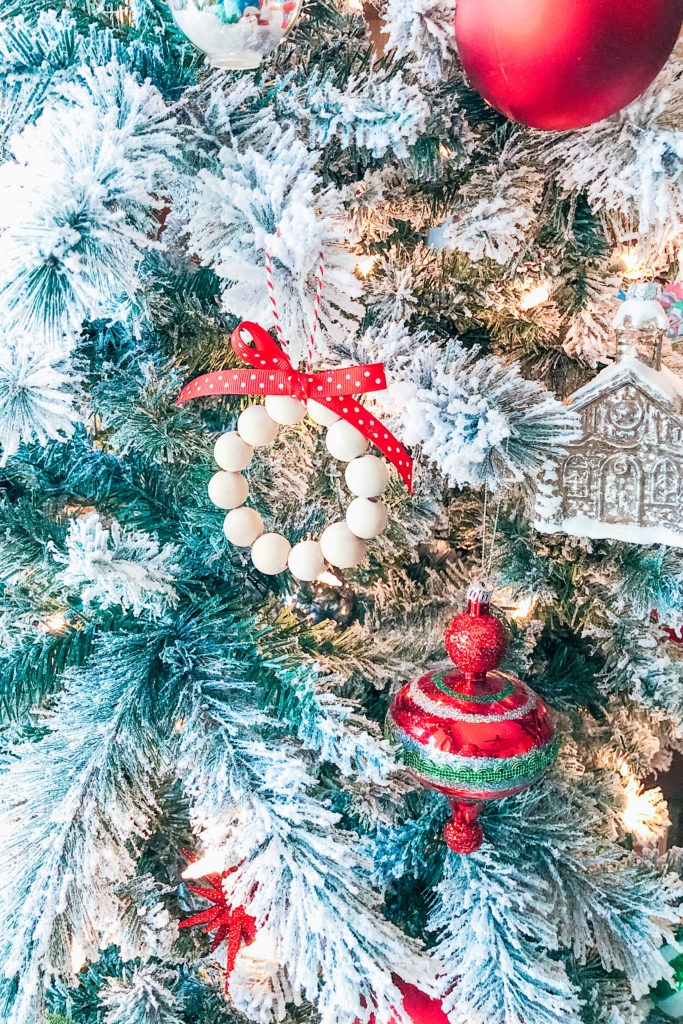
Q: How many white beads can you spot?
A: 12